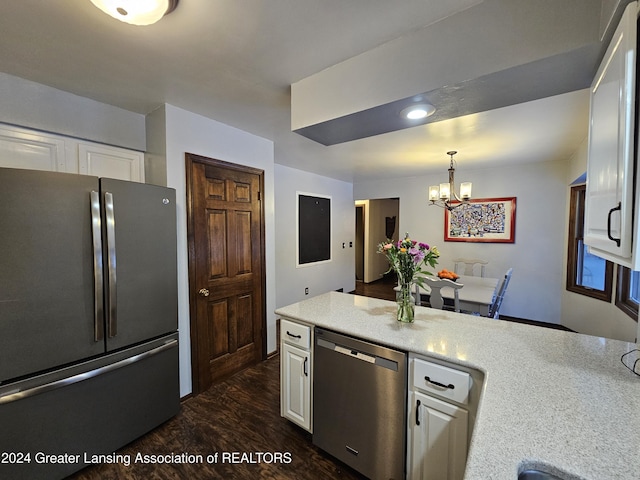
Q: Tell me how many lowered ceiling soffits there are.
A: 1